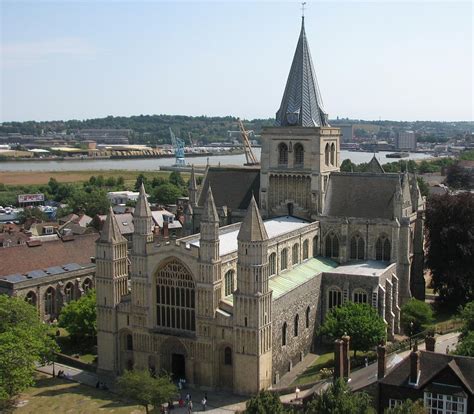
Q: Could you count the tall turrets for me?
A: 4